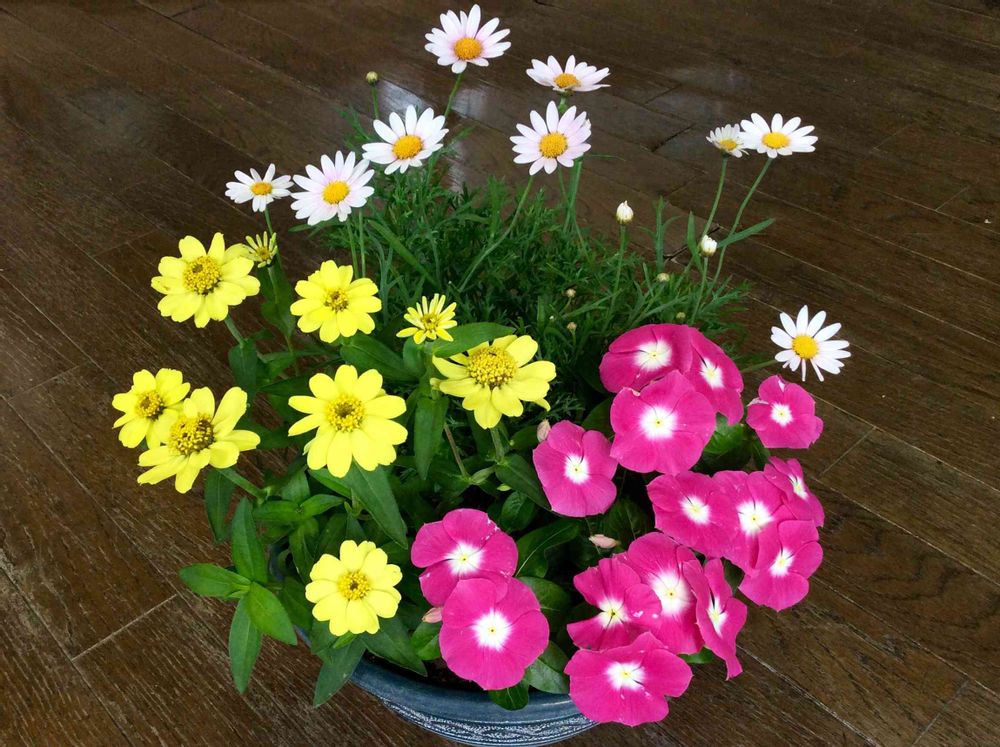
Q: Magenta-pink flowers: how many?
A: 15